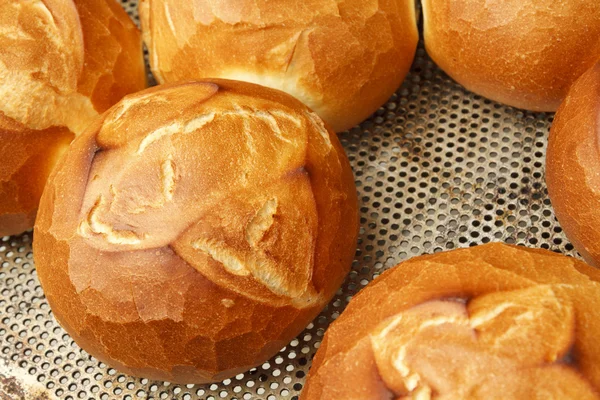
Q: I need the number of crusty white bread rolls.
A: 6